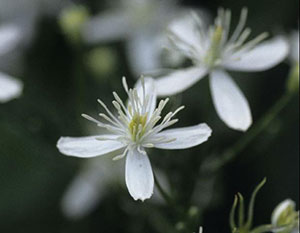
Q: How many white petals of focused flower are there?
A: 4